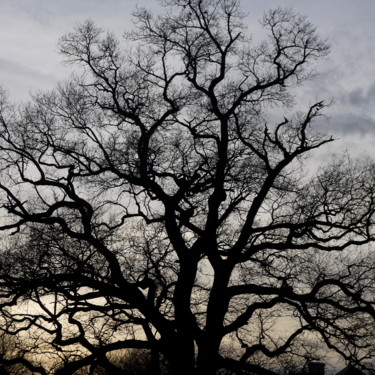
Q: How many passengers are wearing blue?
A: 0